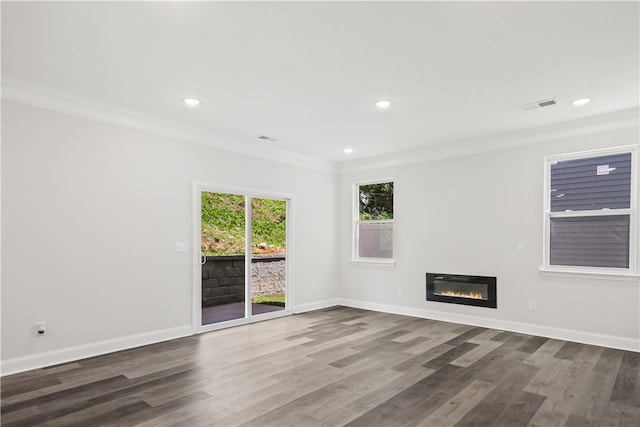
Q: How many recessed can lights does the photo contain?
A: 4